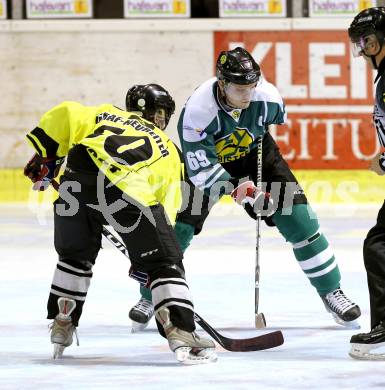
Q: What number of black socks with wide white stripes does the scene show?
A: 2